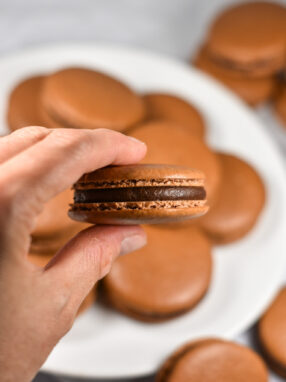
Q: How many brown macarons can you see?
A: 14